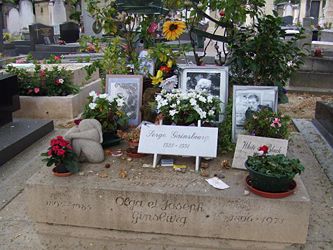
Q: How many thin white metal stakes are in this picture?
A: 2